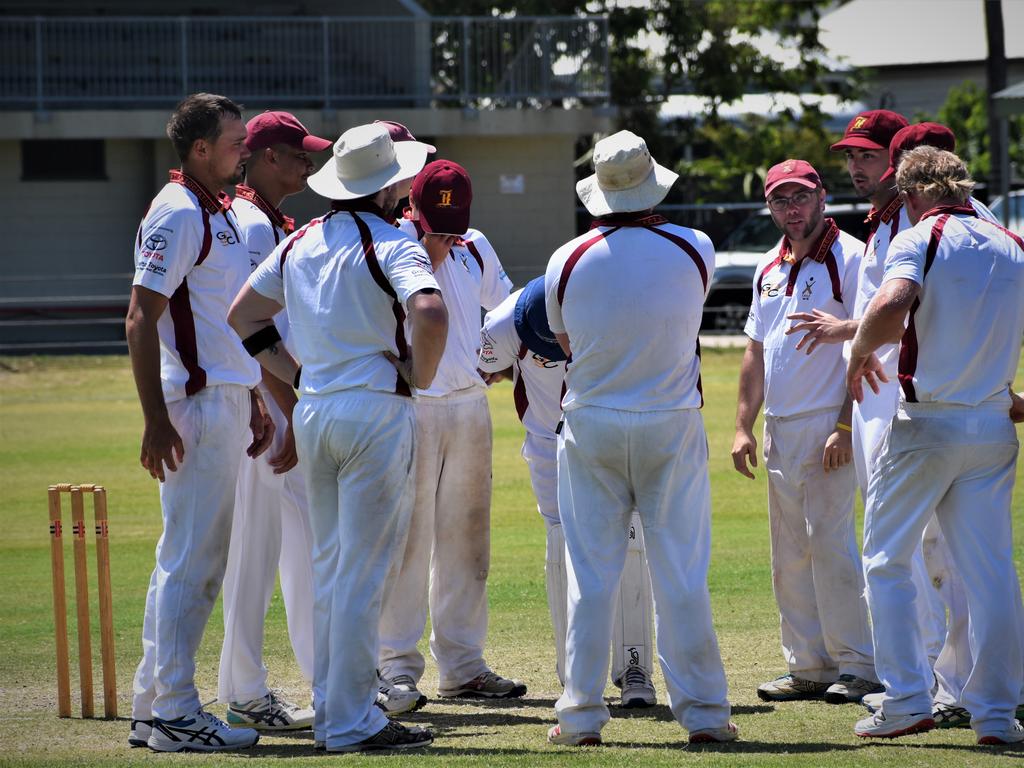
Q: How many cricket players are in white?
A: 11